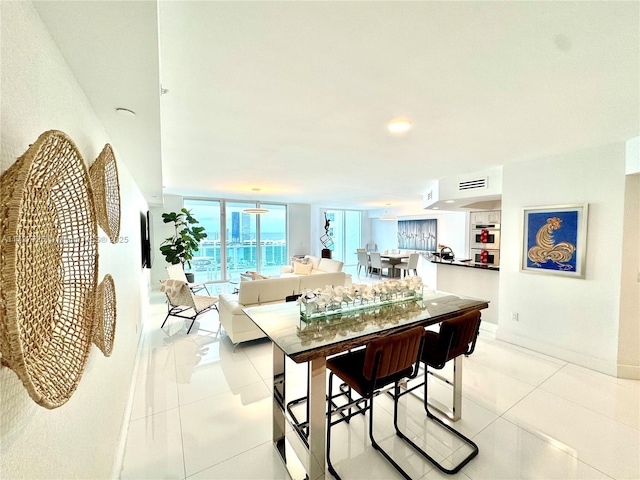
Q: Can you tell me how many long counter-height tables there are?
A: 1